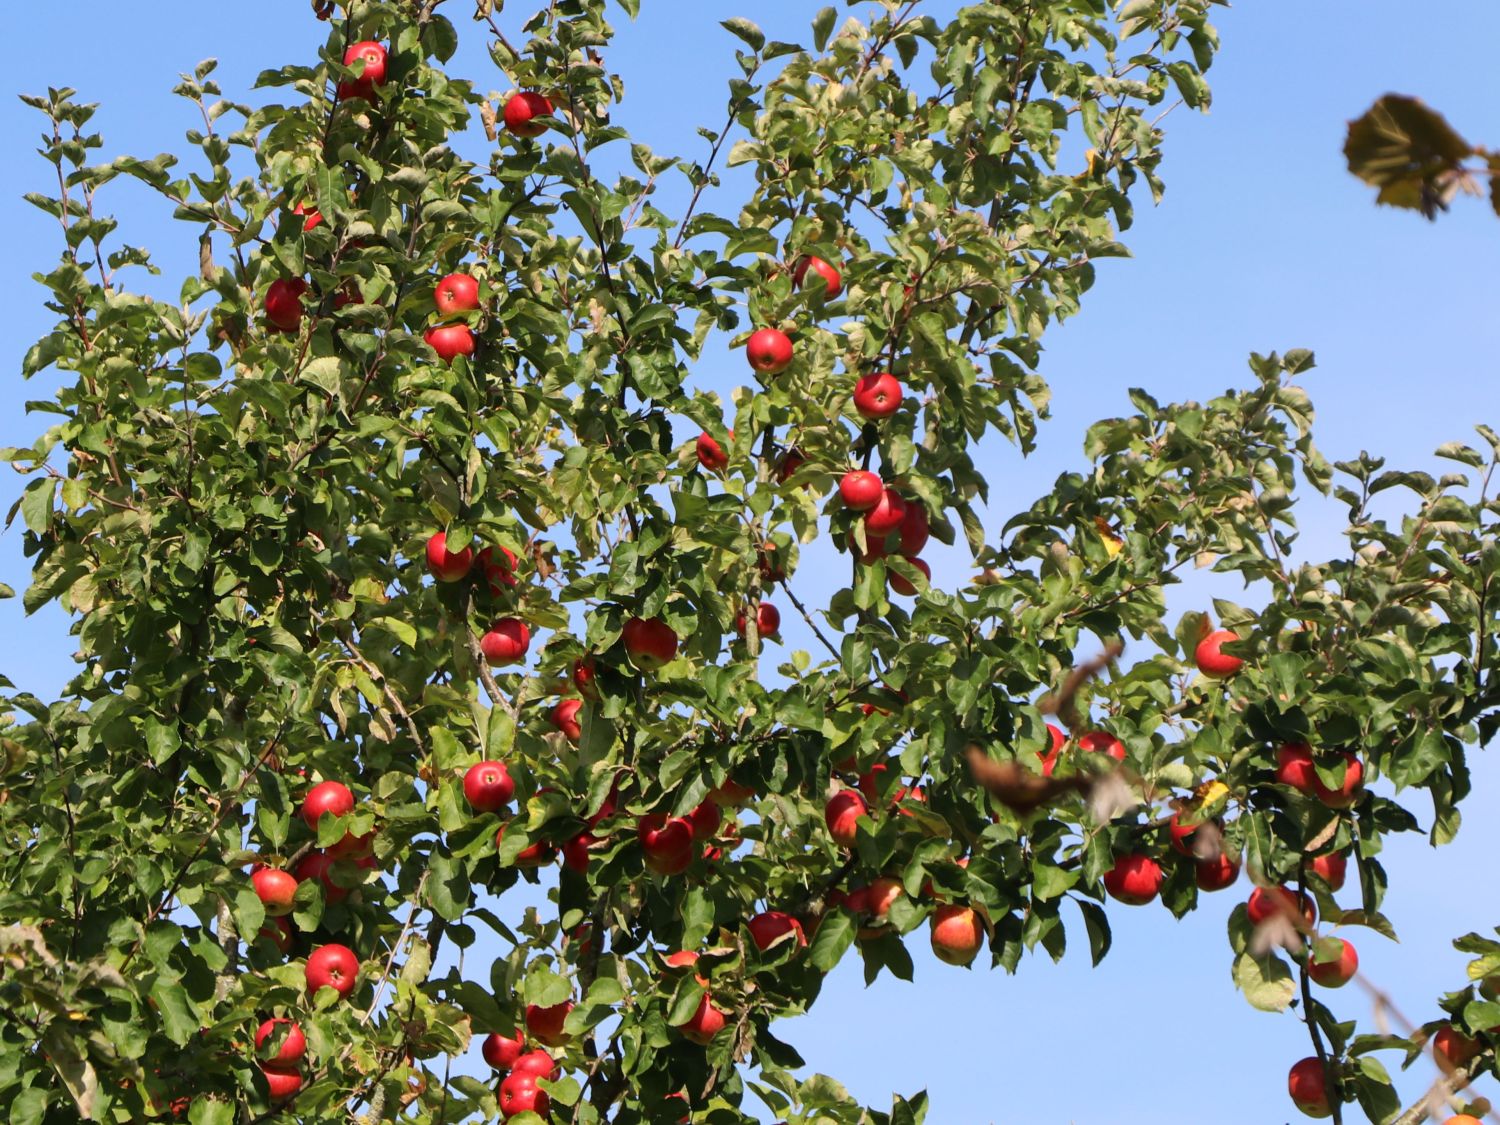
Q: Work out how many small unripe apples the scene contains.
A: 0